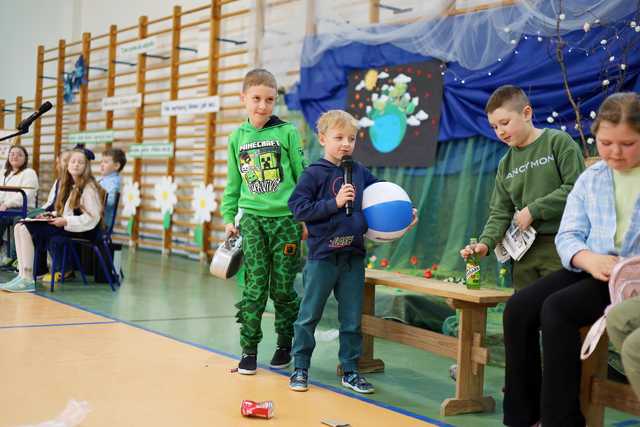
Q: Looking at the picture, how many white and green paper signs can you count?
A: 5